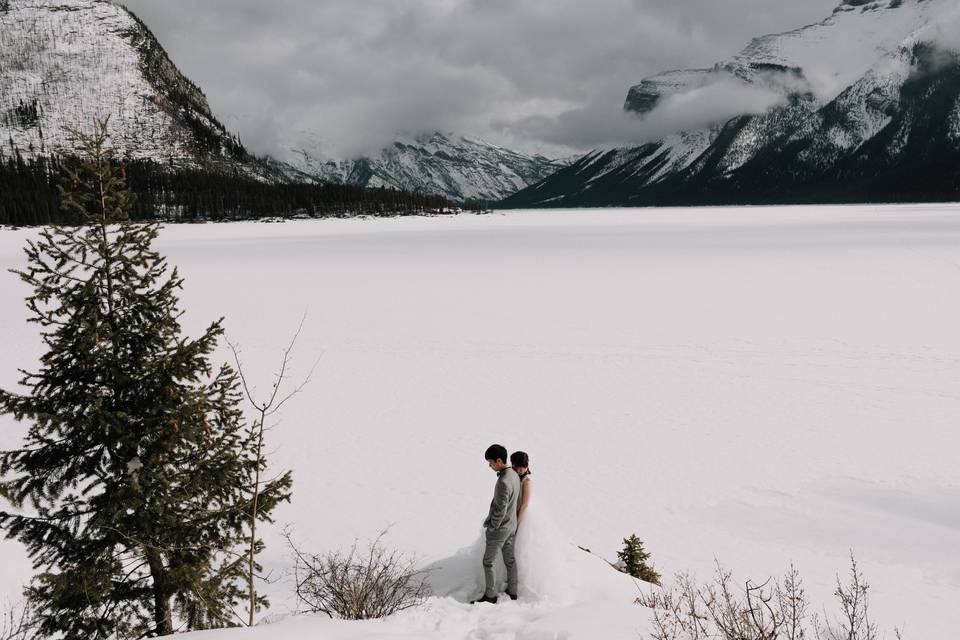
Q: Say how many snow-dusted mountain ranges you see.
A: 3